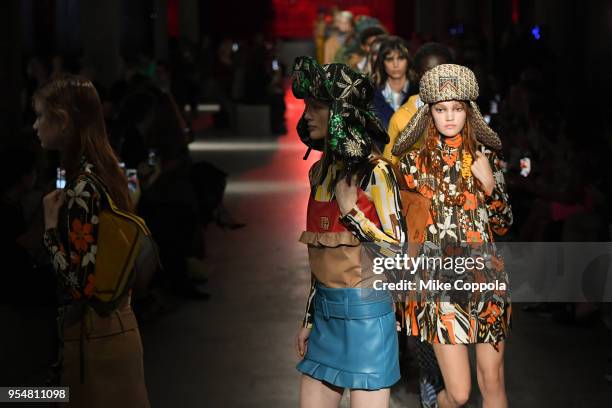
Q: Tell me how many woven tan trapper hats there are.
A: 1